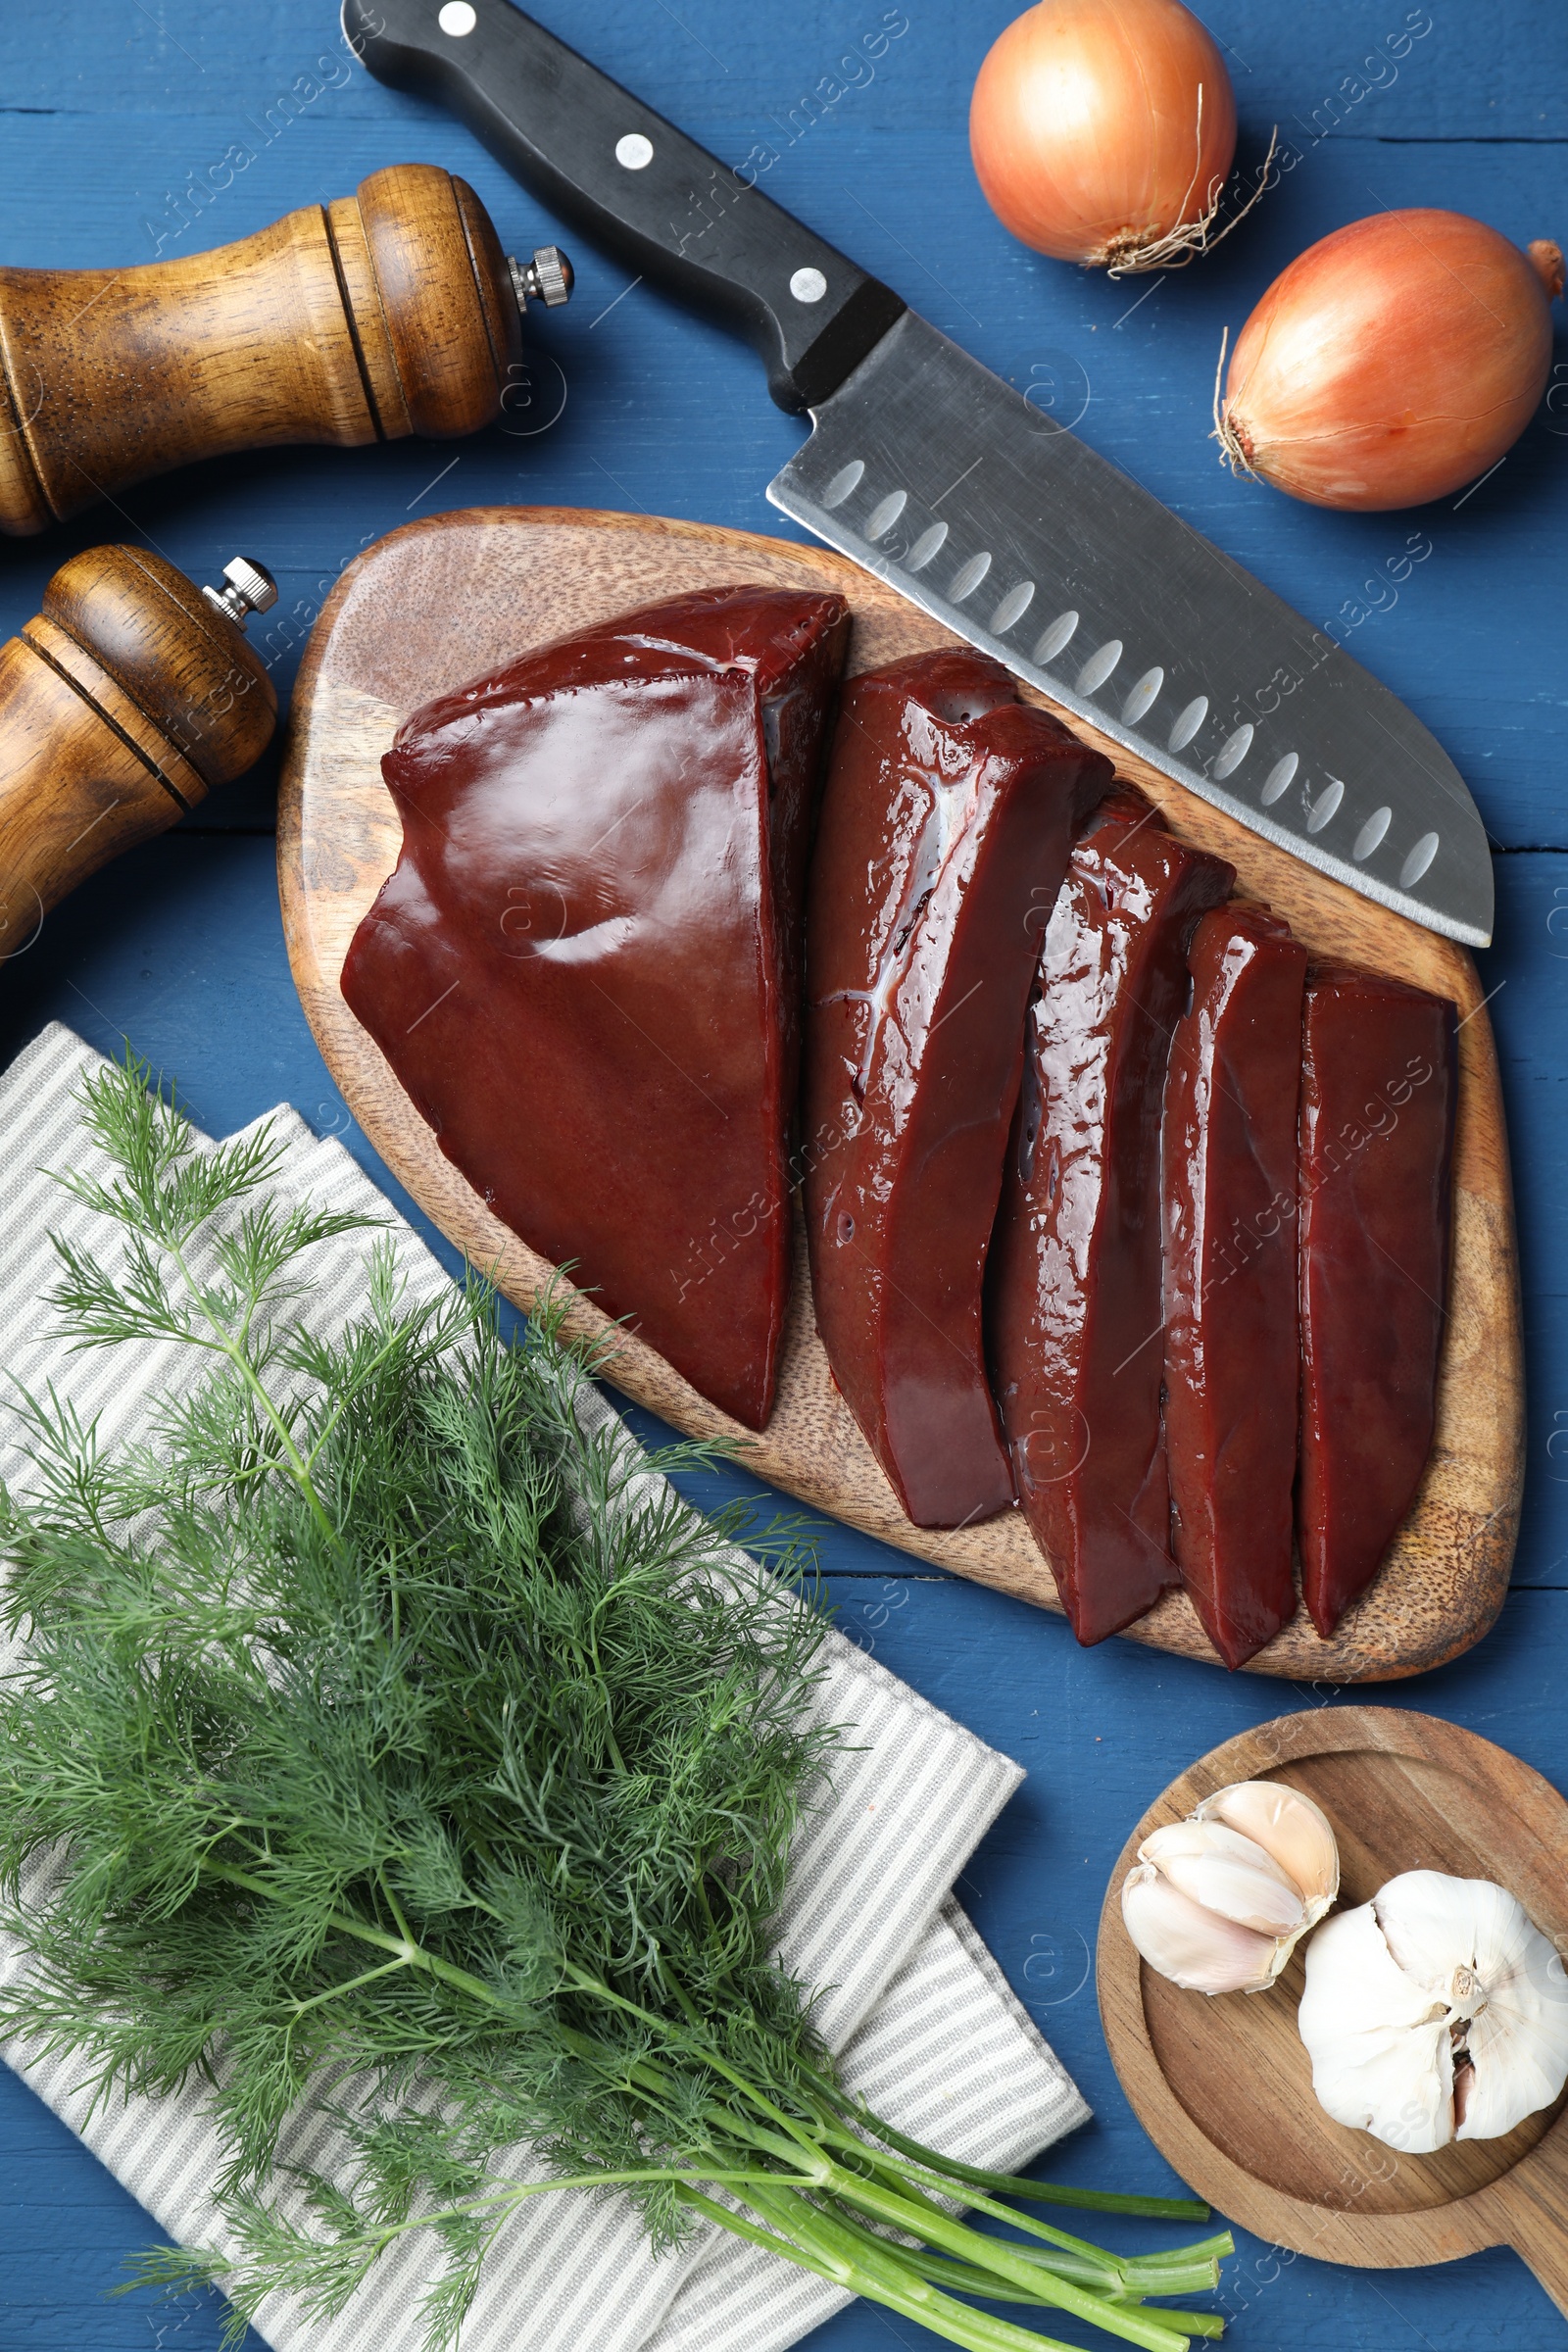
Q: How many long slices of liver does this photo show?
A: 4